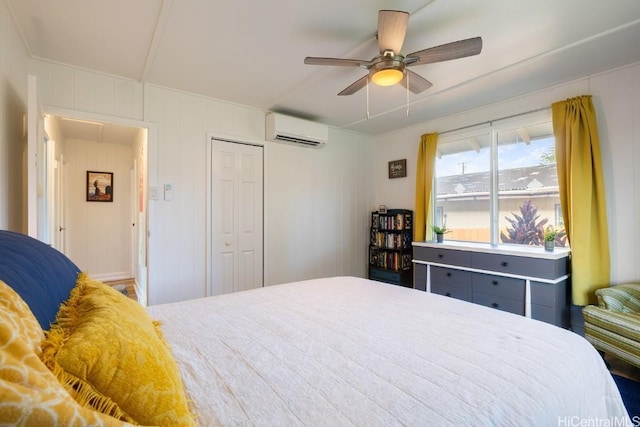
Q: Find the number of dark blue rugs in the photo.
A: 1